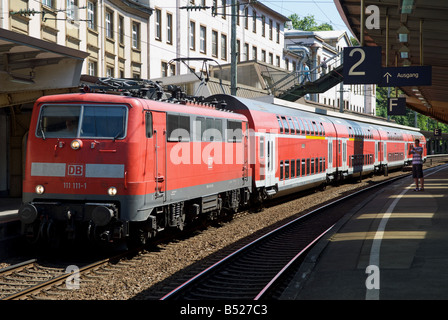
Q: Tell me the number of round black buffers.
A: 2